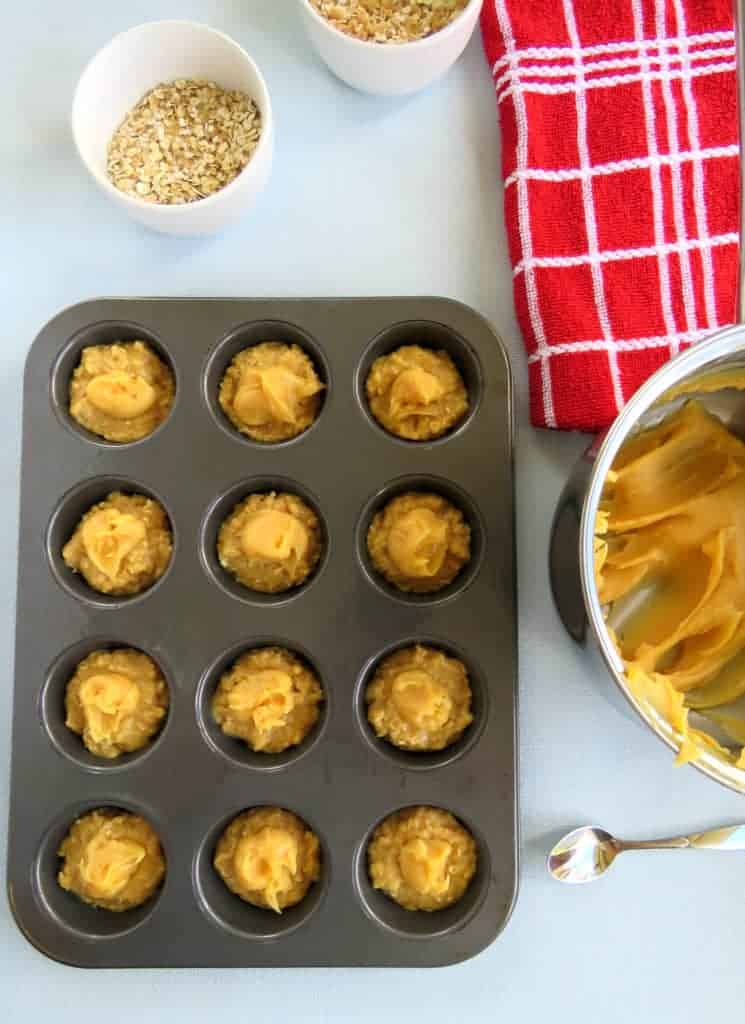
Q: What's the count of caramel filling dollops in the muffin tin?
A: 12